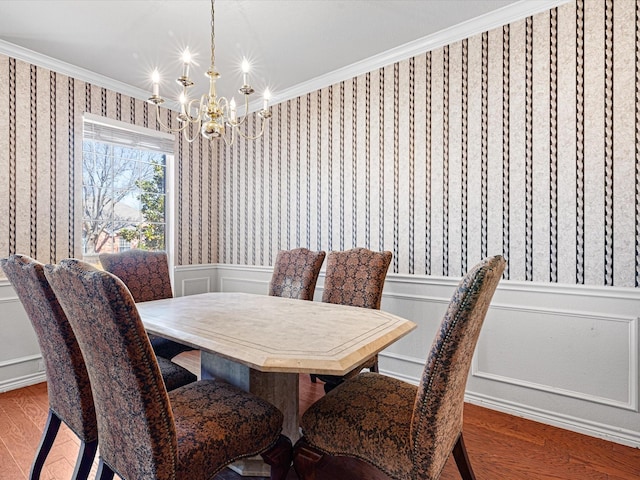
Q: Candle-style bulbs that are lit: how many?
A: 6